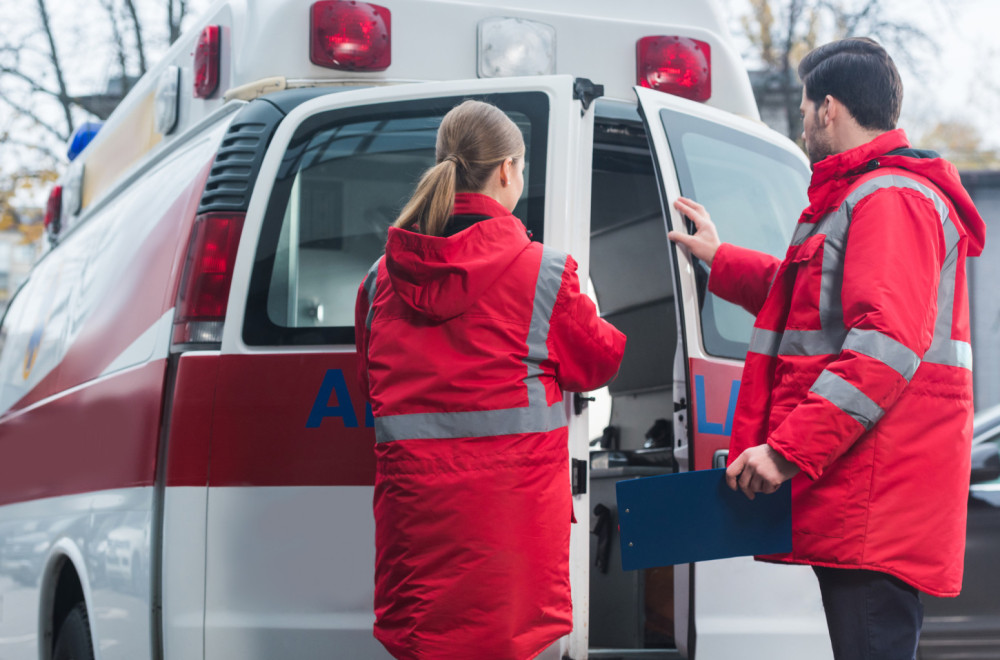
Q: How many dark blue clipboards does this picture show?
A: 1